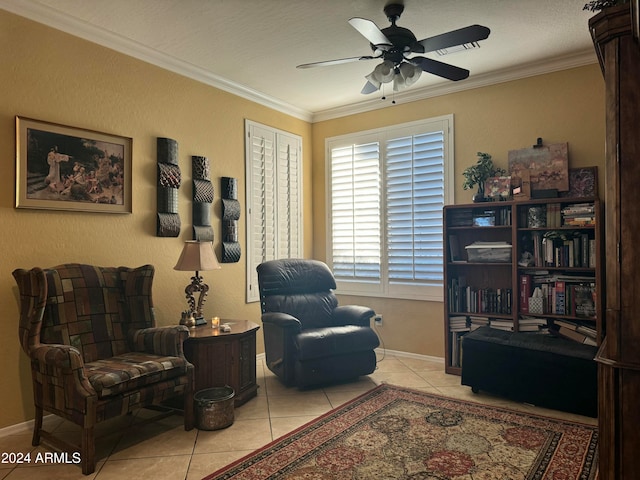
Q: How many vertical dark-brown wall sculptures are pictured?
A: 3